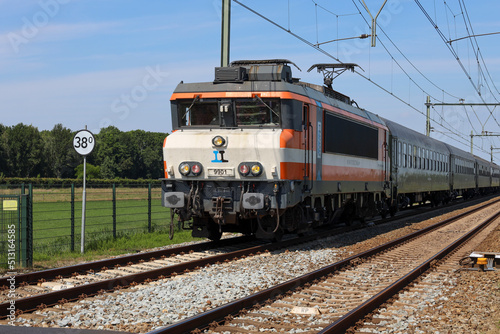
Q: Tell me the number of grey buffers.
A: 2